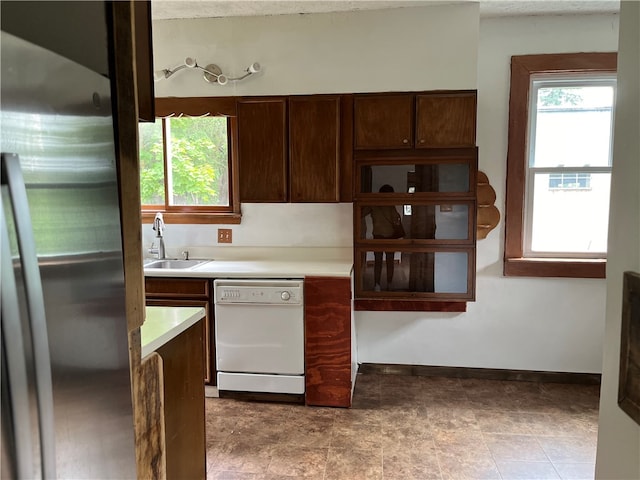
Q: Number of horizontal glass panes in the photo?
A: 3